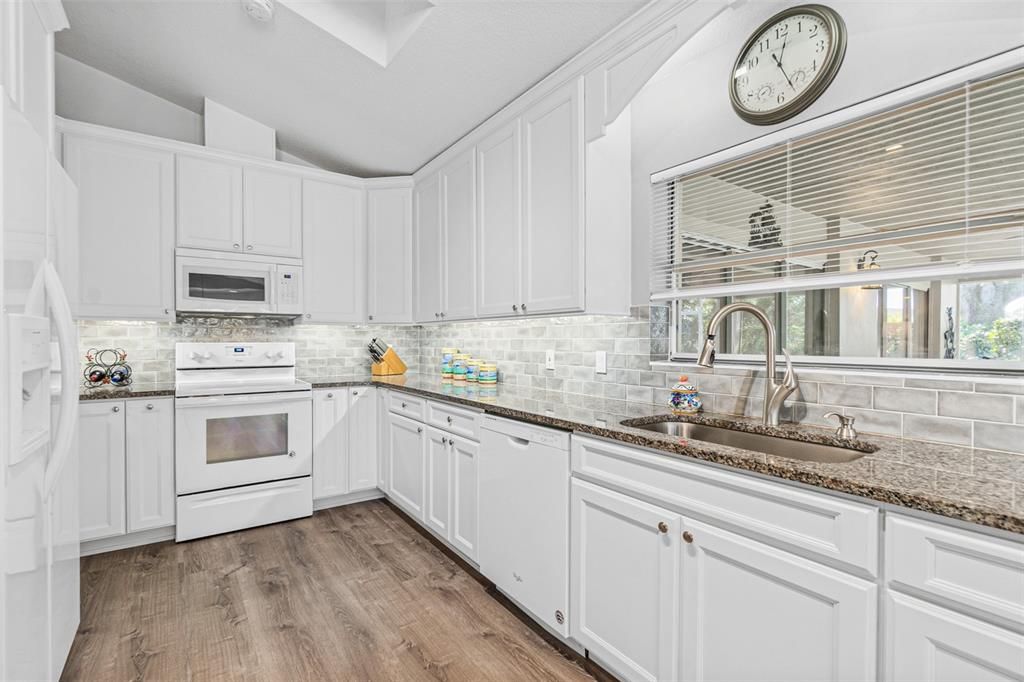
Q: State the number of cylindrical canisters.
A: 4